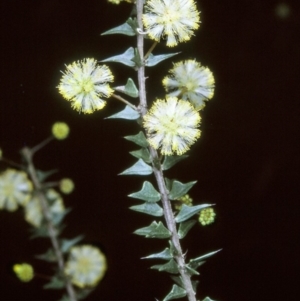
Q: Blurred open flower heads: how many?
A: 3